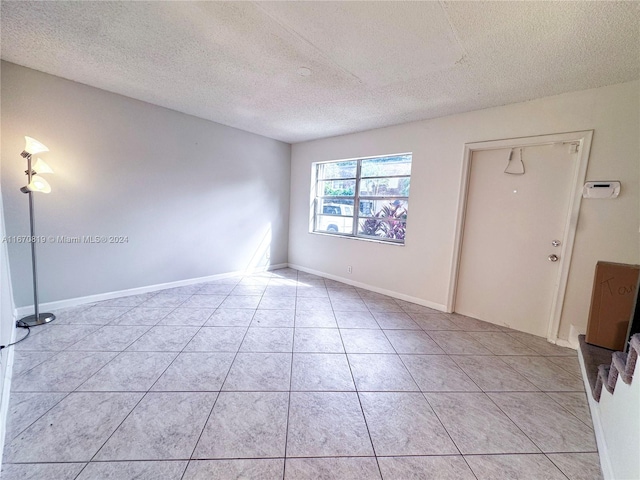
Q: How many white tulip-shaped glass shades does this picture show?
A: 3